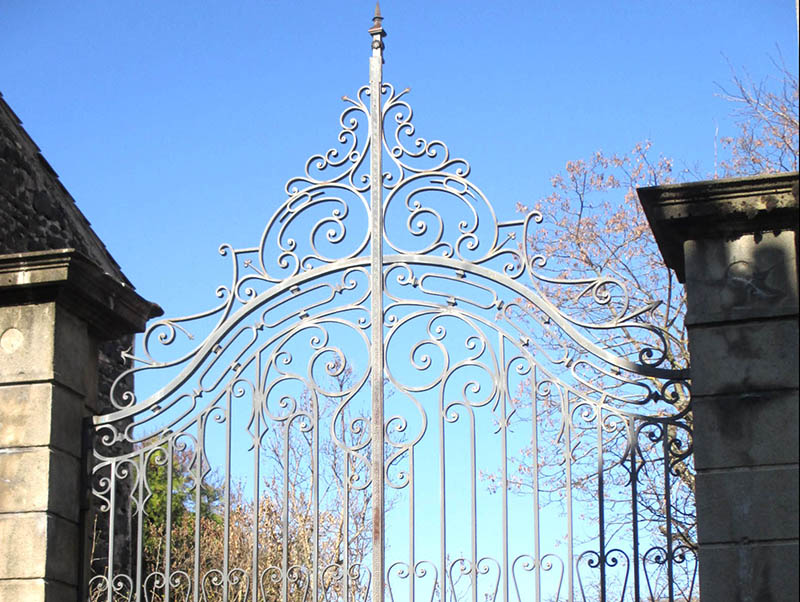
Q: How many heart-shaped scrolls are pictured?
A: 10